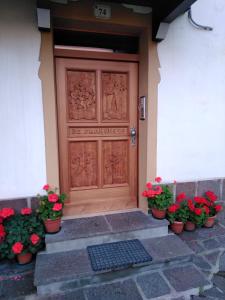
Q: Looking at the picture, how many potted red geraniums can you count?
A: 6